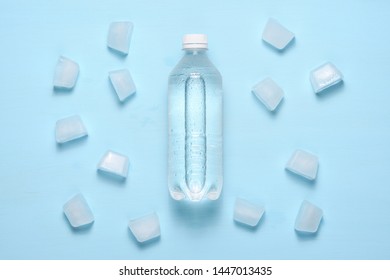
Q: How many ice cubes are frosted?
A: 13